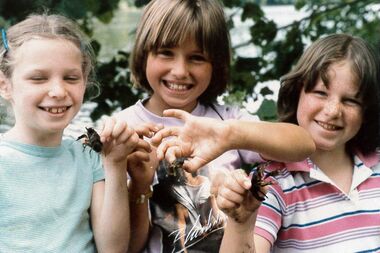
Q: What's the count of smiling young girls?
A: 3